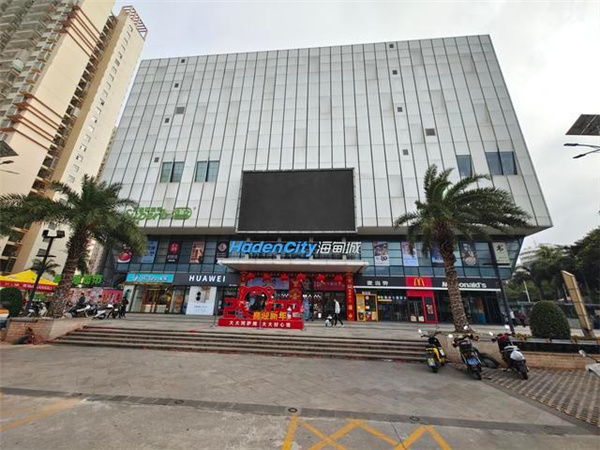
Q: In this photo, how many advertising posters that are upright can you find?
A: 10